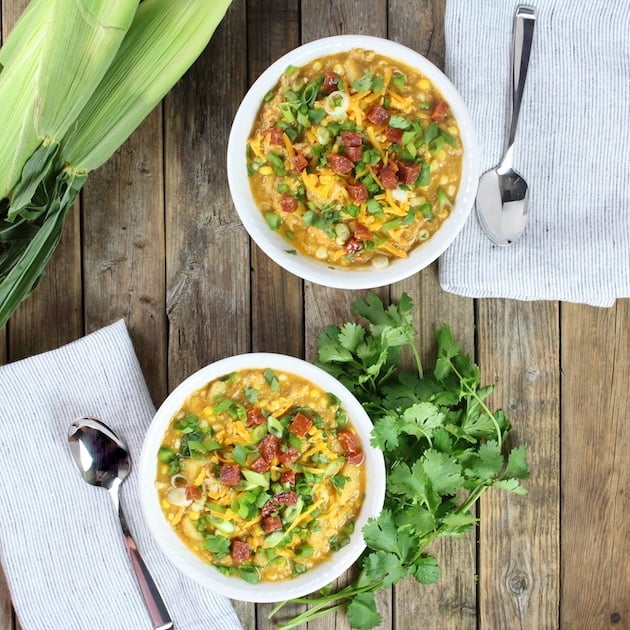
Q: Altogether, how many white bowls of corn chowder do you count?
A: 2